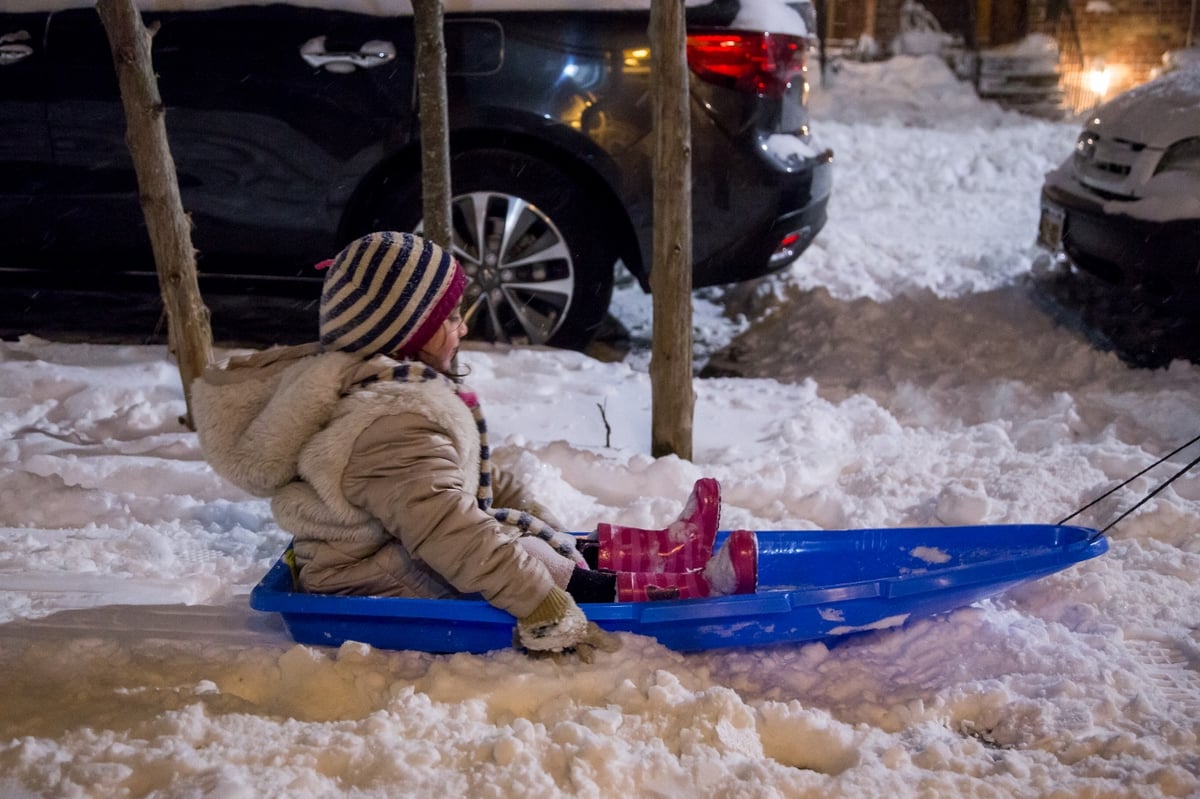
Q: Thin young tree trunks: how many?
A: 3